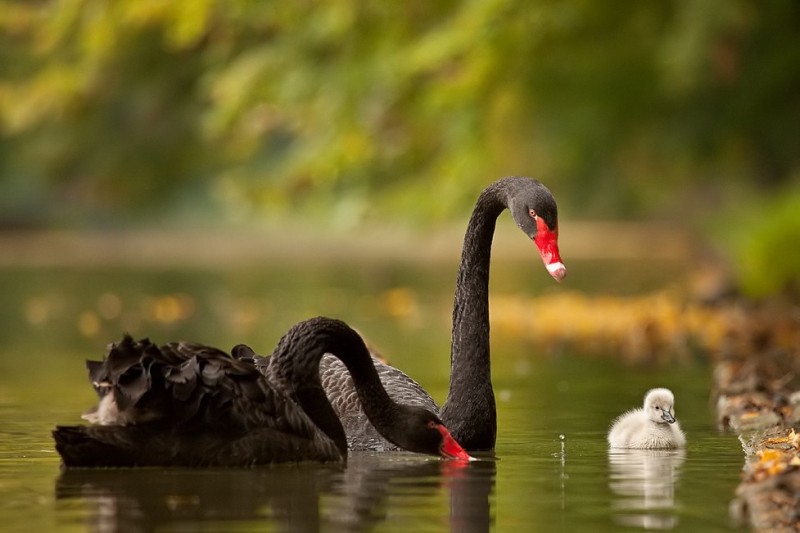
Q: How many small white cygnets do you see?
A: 1